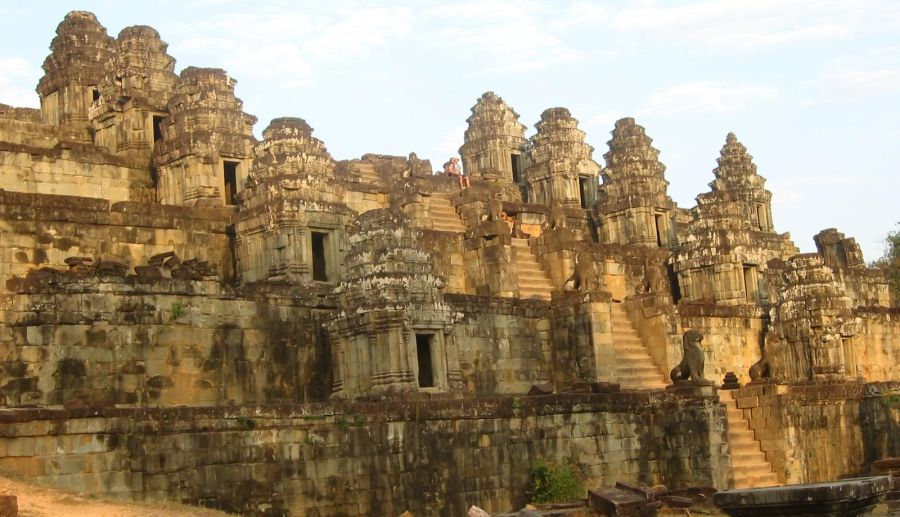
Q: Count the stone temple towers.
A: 11